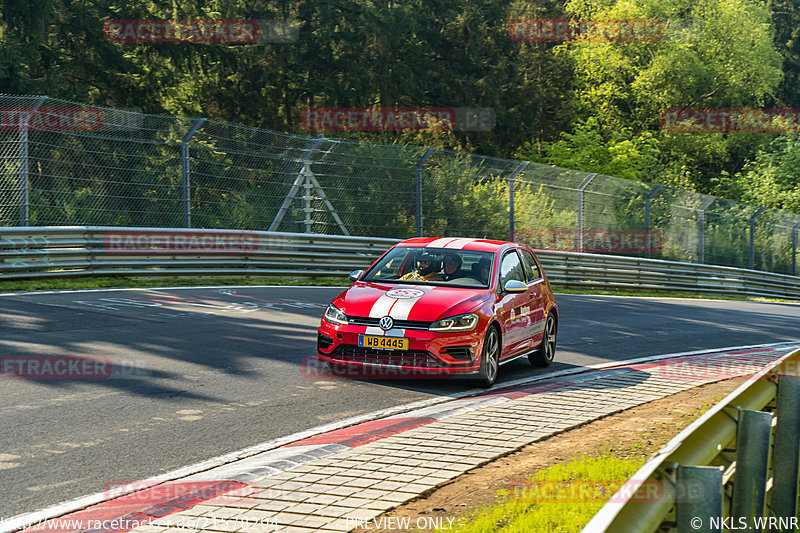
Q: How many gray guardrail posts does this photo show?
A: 3